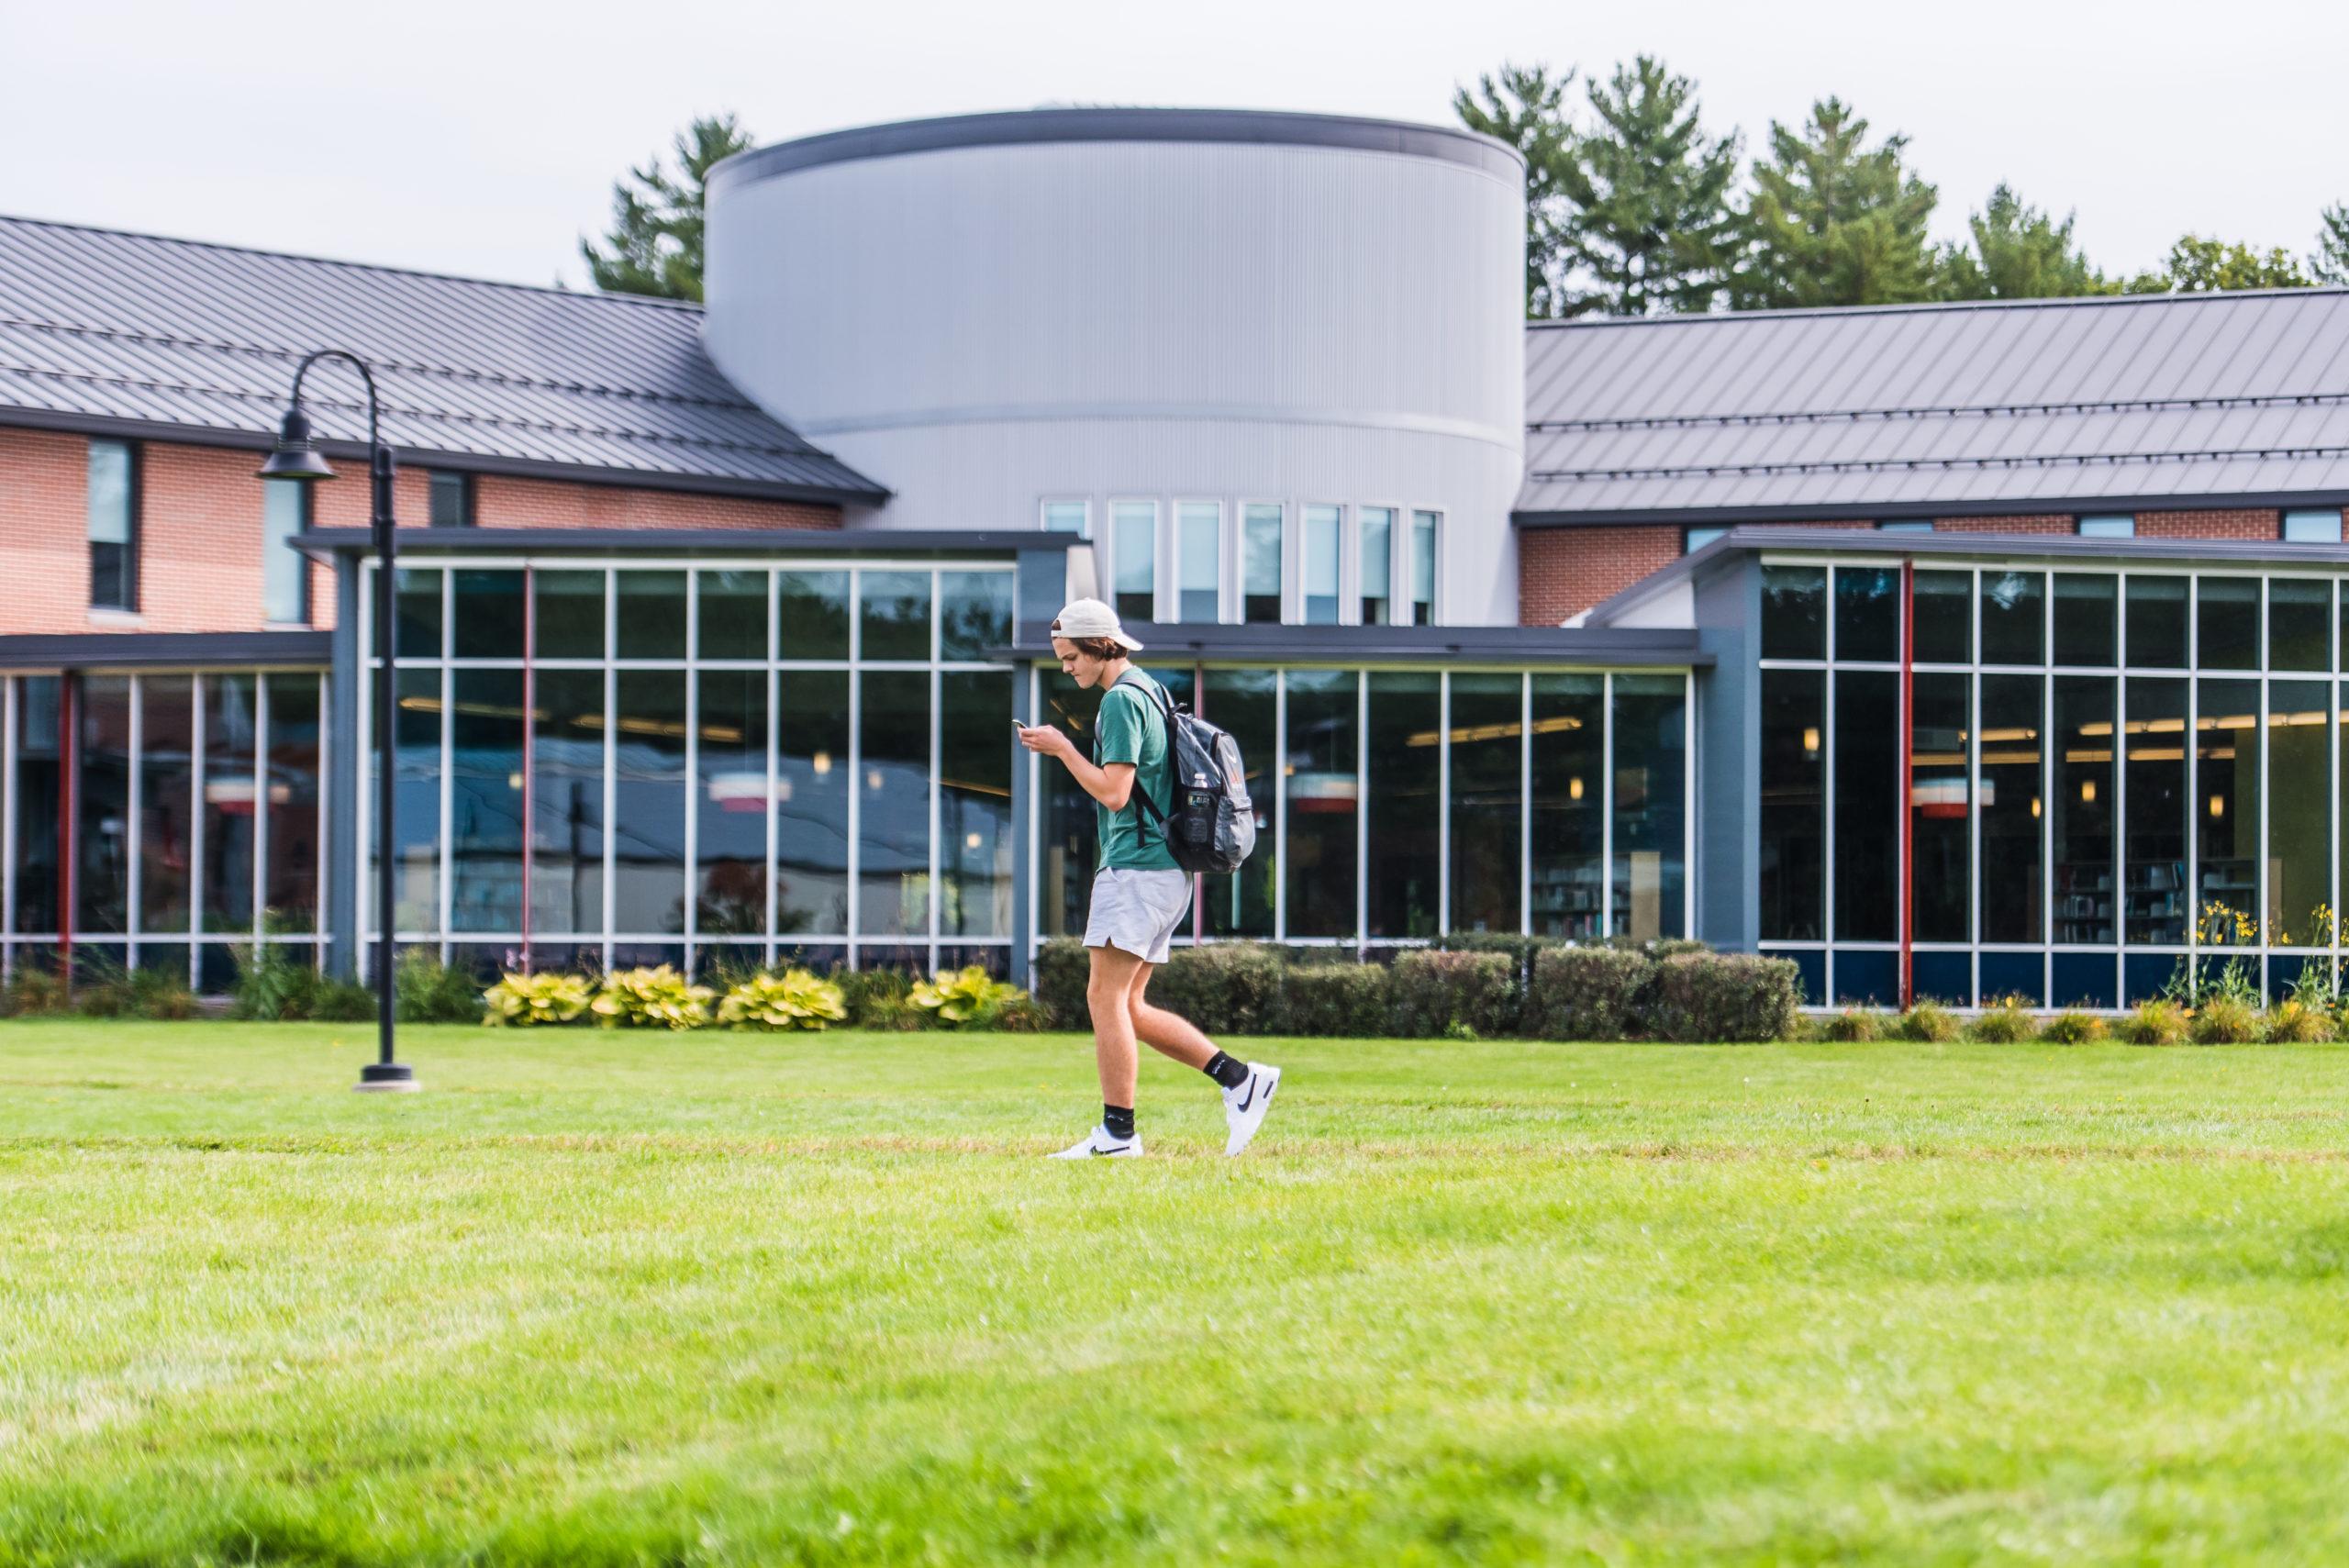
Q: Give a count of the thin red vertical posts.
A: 4